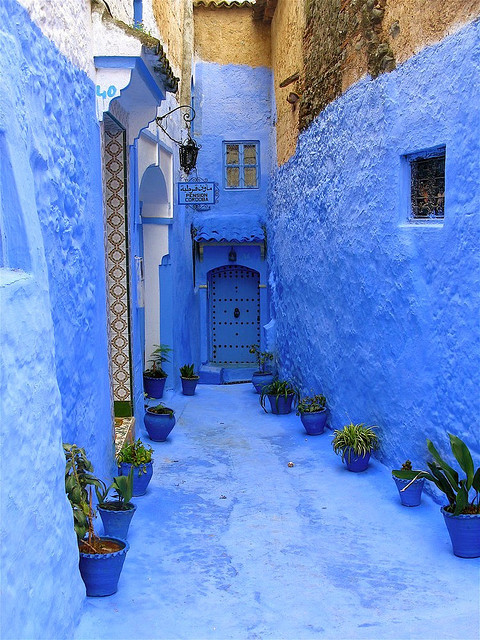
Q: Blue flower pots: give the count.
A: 12